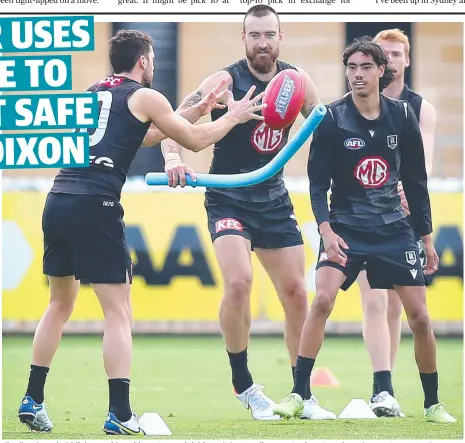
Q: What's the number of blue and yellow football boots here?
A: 2